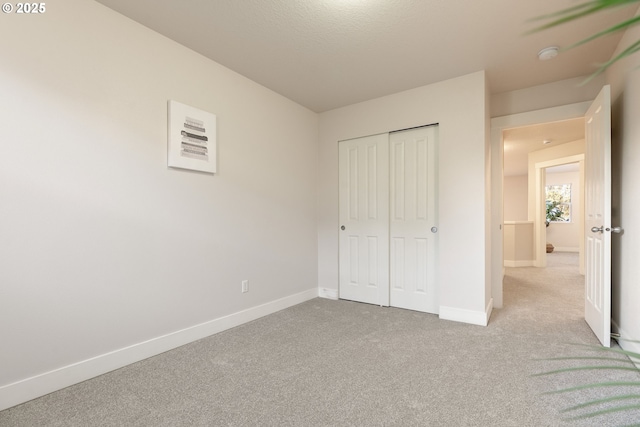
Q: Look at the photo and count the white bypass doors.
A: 2